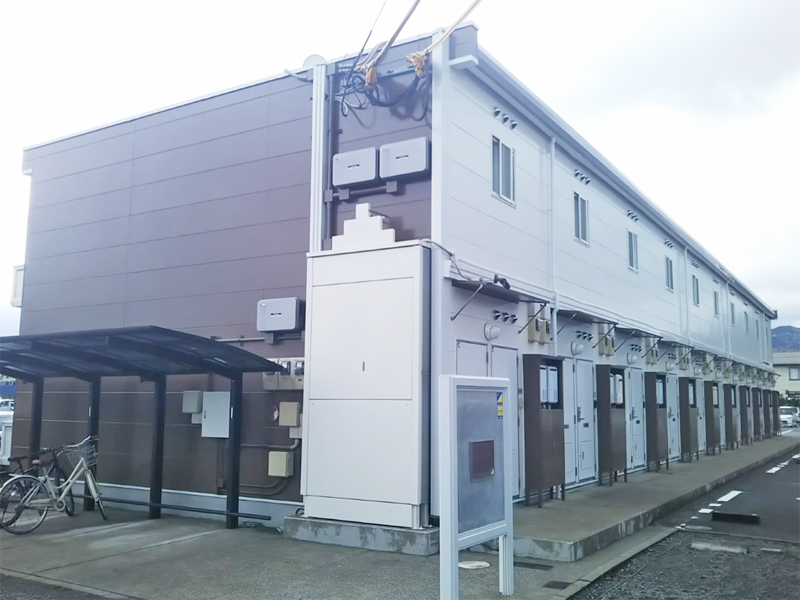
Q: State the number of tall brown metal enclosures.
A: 10